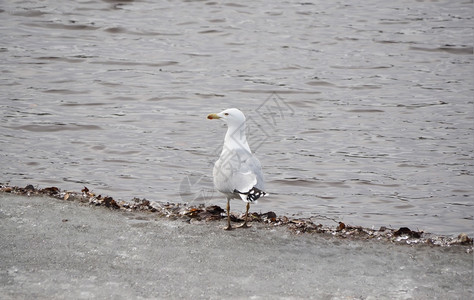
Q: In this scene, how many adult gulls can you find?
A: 1